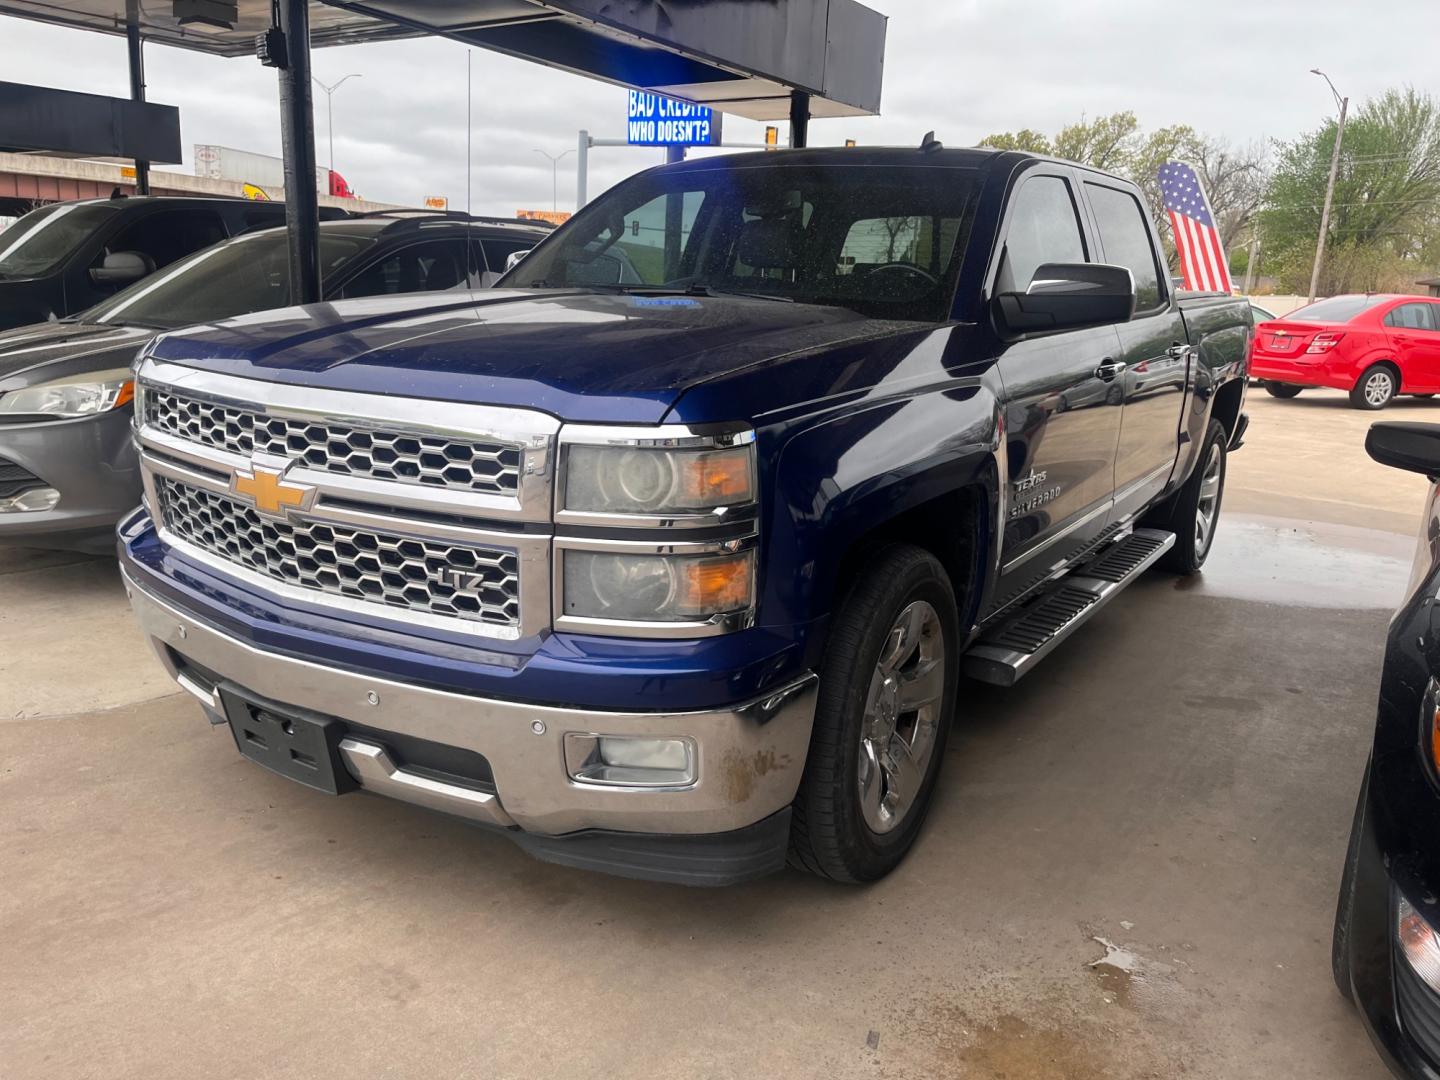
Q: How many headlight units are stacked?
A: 2